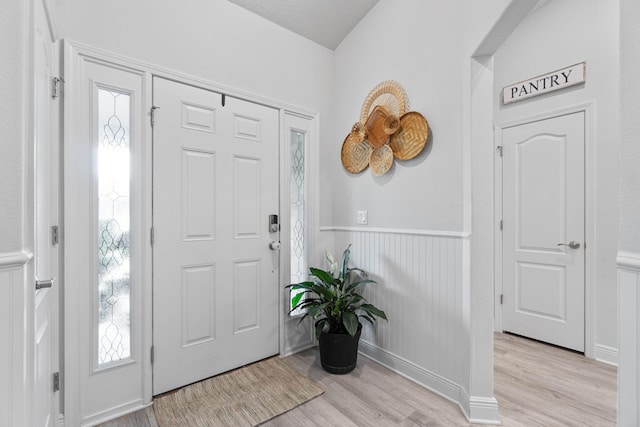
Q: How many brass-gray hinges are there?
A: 9